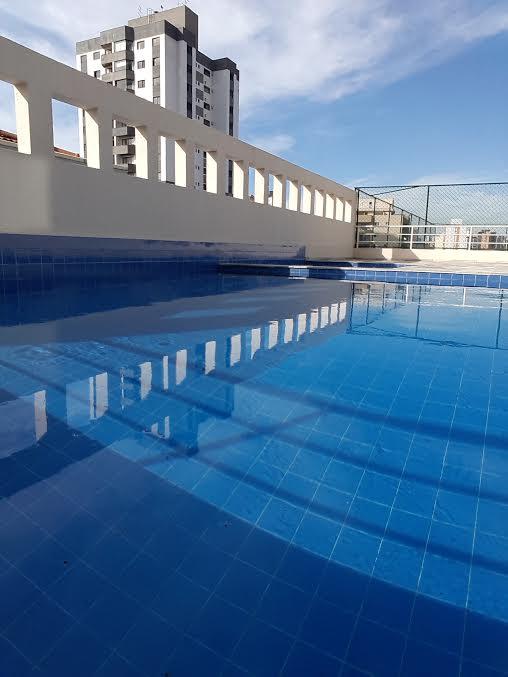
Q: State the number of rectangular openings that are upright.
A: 14